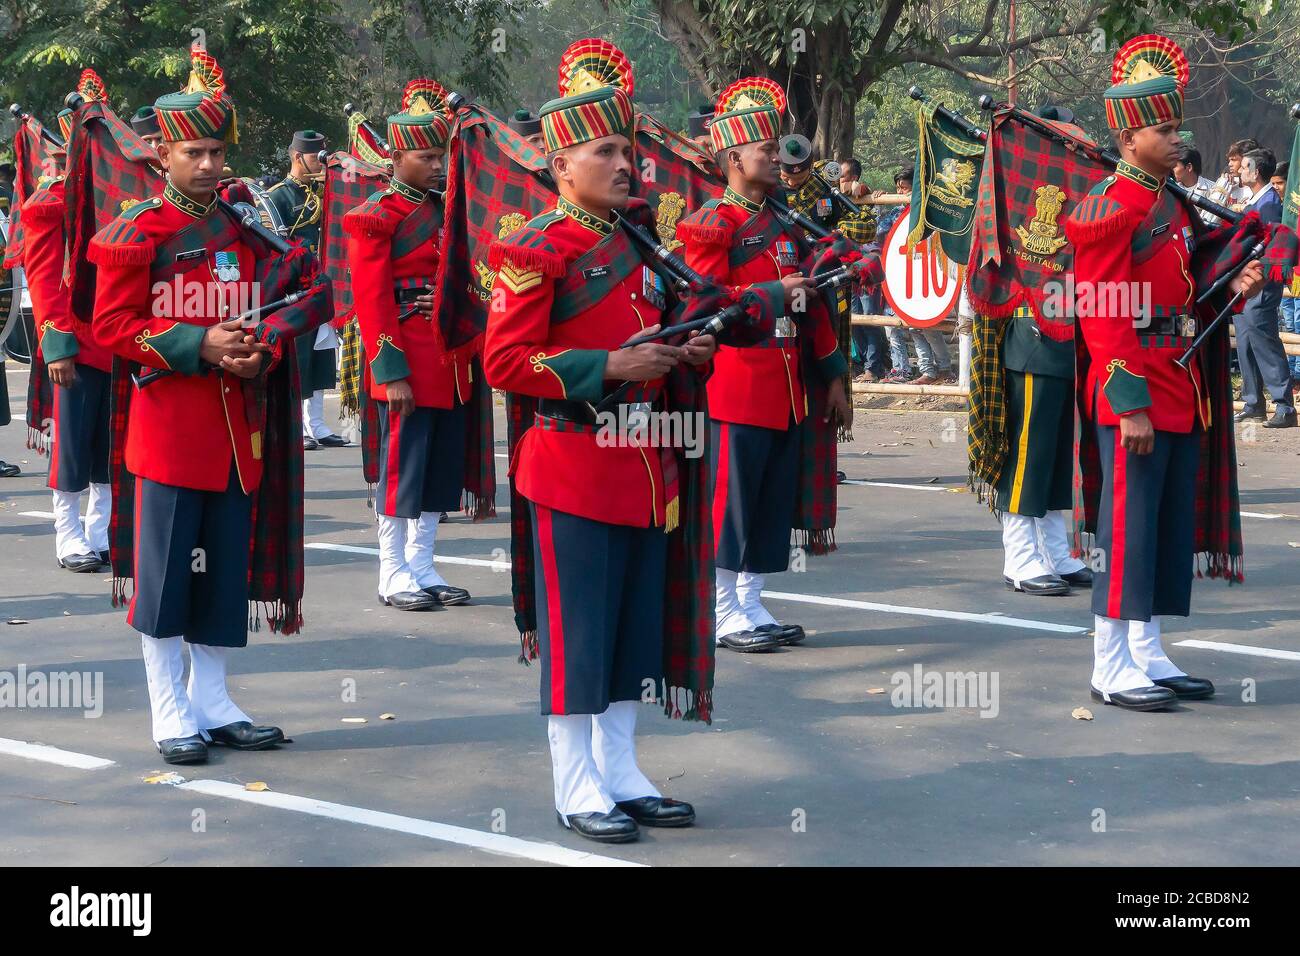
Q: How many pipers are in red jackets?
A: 6